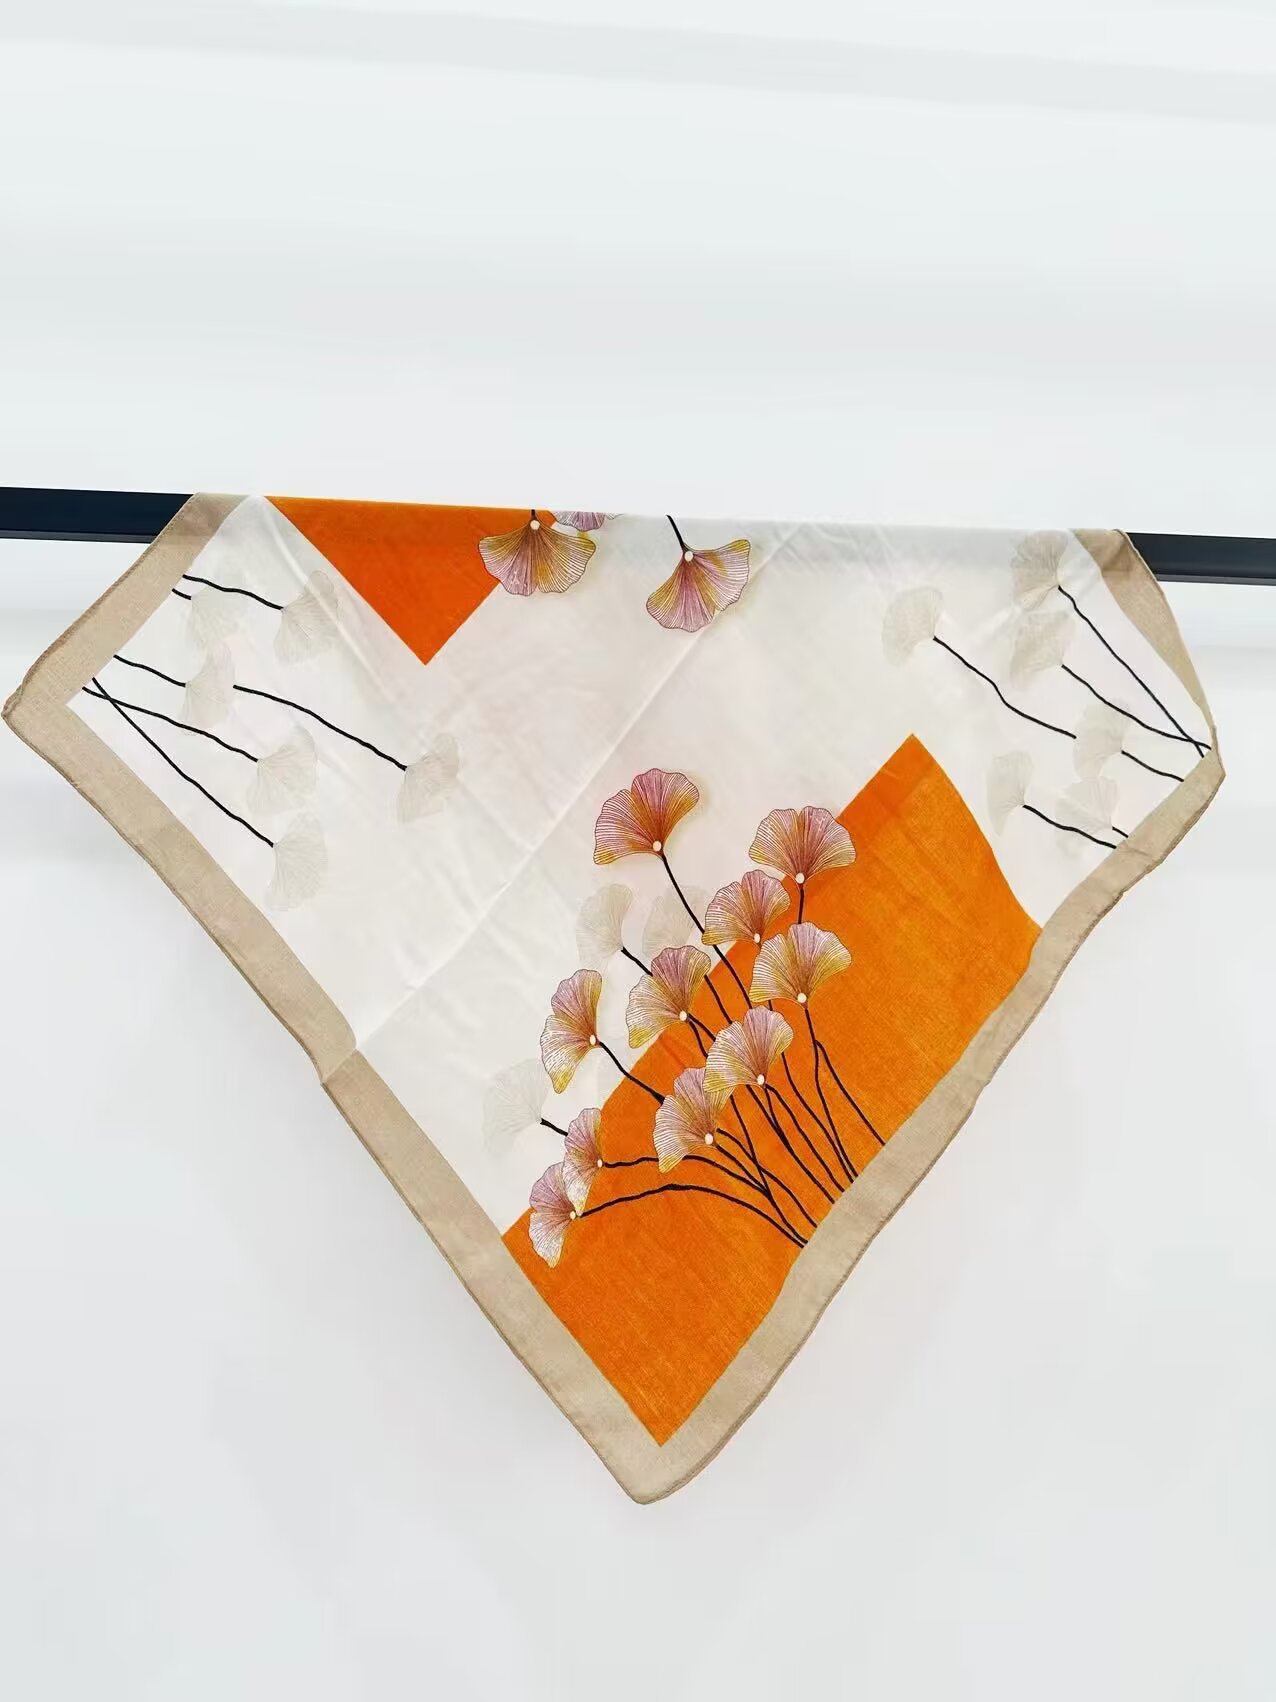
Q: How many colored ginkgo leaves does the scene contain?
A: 13